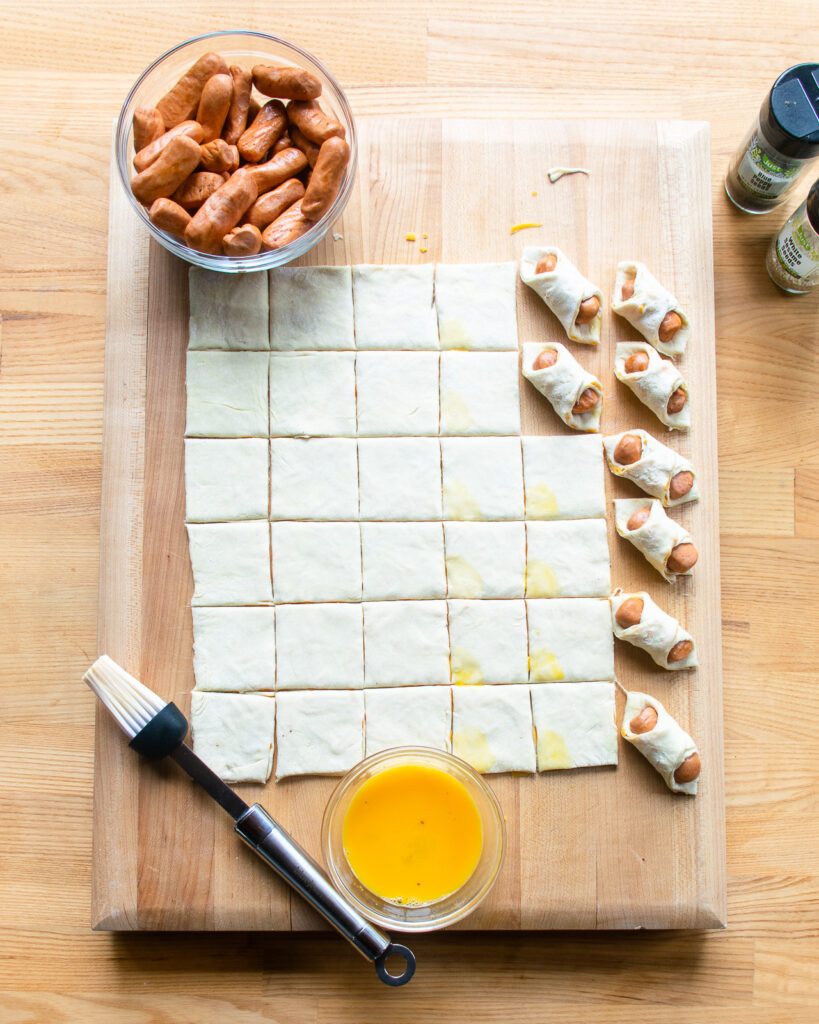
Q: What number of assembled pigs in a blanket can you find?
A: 8